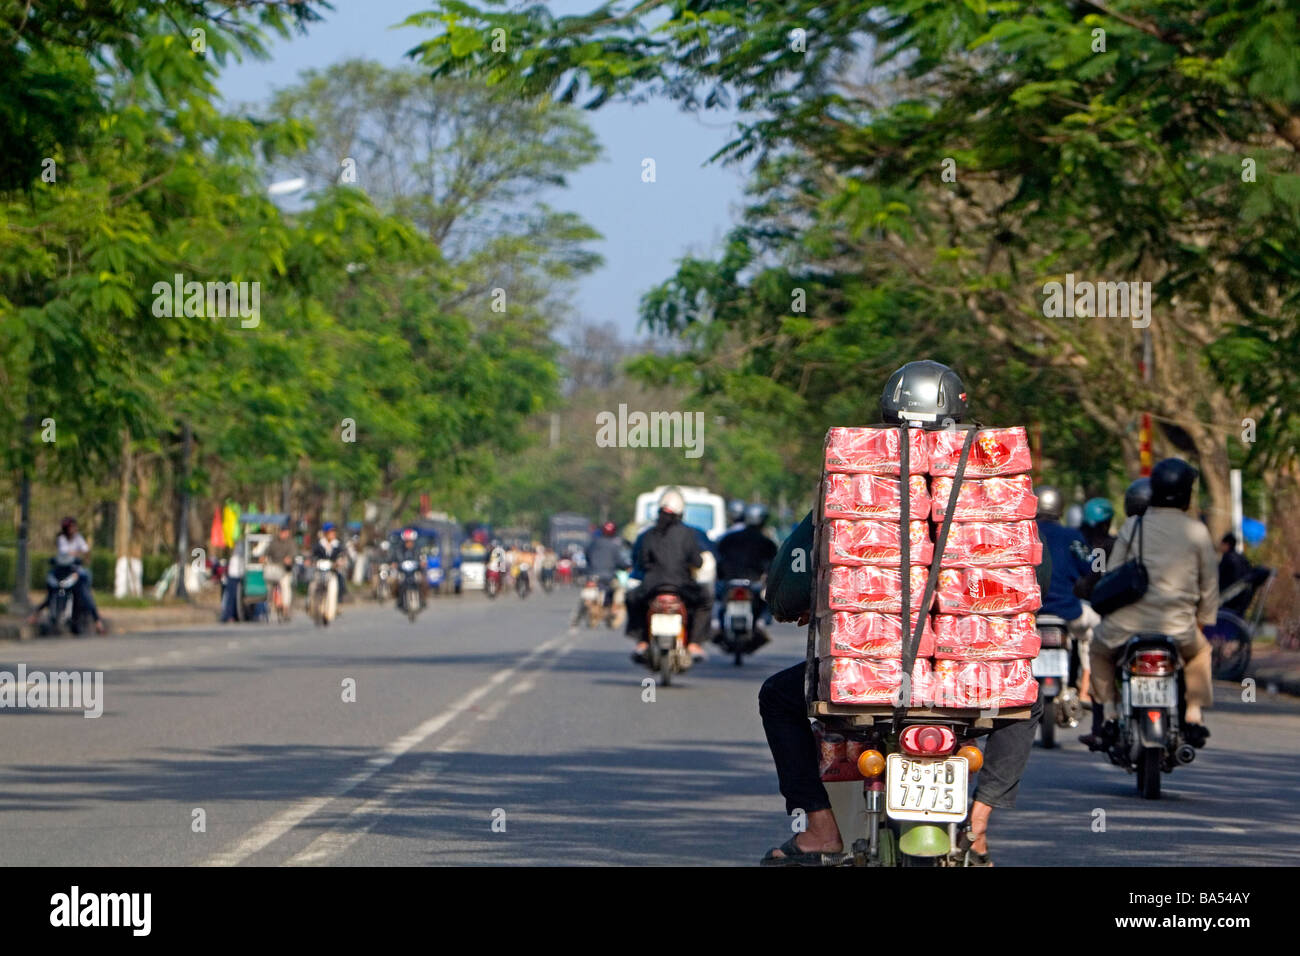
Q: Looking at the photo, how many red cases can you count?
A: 12